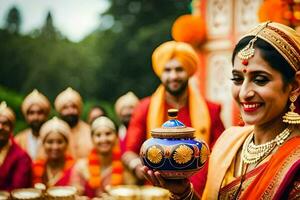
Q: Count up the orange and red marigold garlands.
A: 2